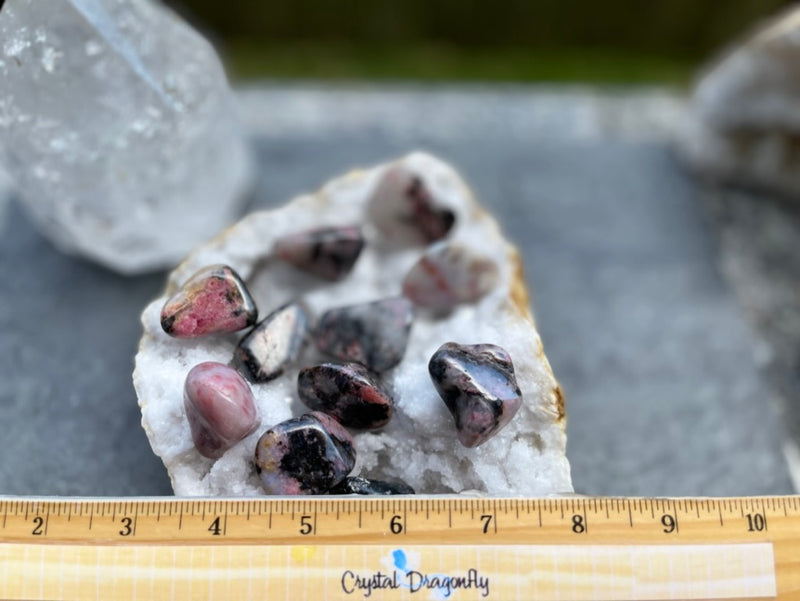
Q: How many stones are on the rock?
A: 11